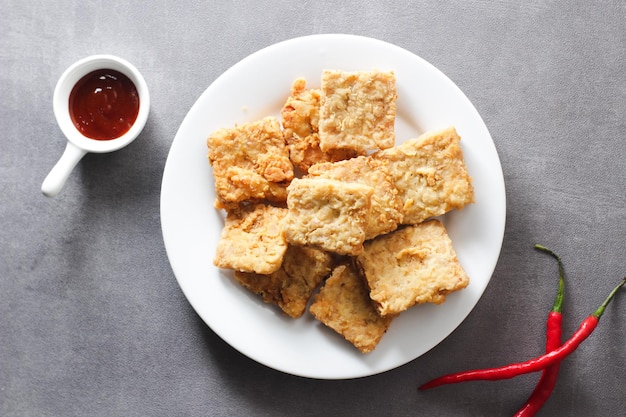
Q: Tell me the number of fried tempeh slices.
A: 10